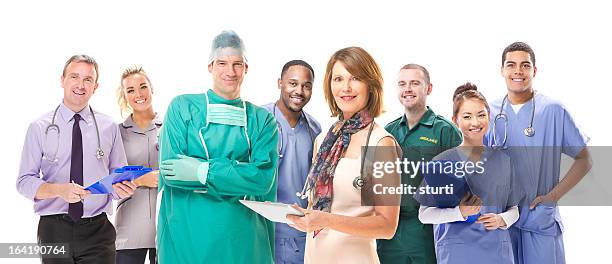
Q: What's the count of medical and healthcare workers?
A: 8